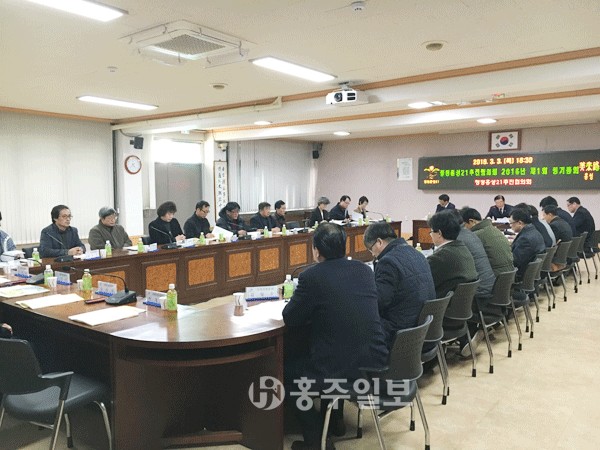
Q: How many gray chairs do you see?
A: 12